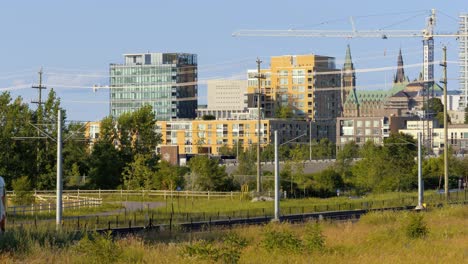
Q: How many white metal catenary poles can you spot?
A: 3